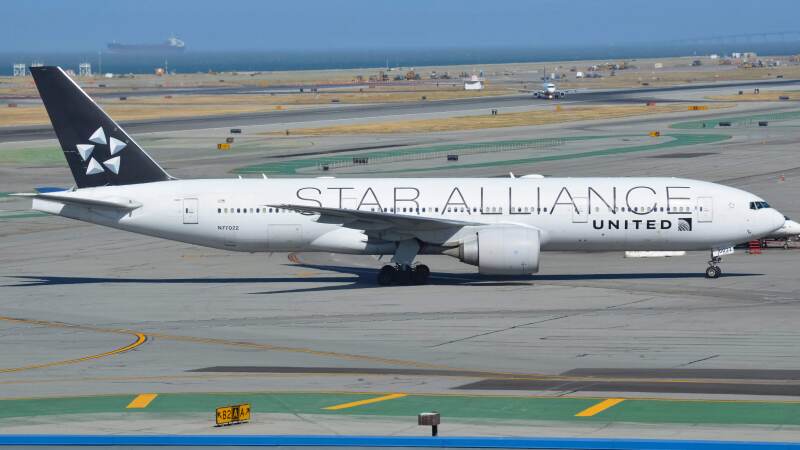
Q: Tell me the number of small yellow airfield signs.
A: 4